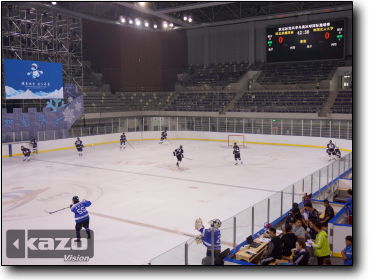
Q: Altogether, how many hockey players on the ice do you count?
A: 11